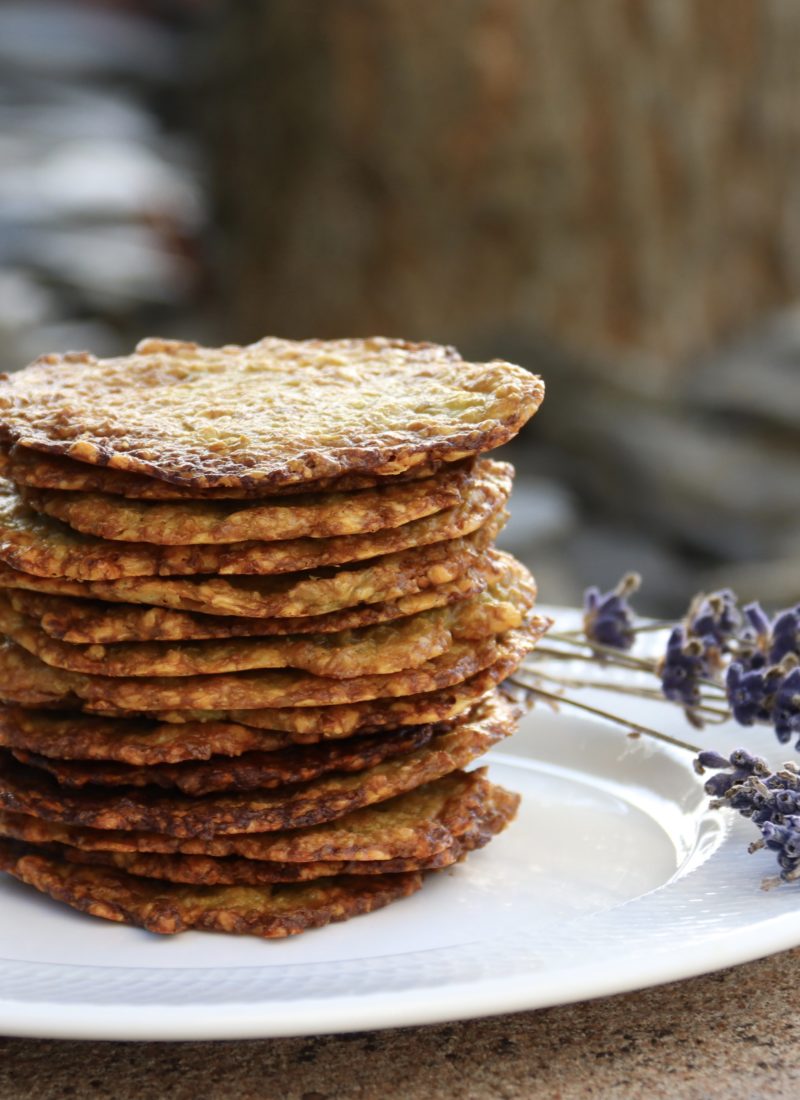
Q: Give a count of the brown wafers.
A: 15